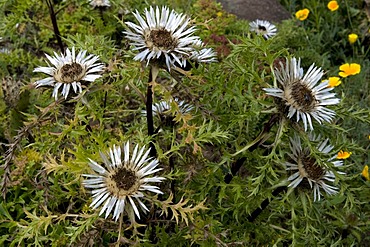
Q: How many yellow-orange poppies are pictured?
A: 7